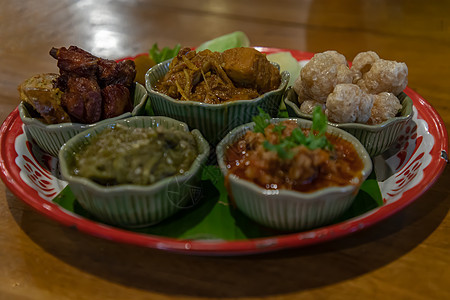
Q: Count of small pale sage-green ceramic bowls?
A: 5